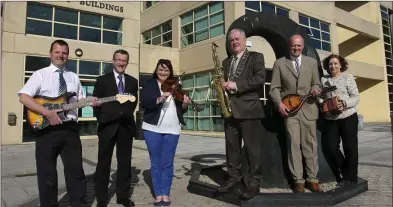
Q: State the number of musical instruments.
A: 5